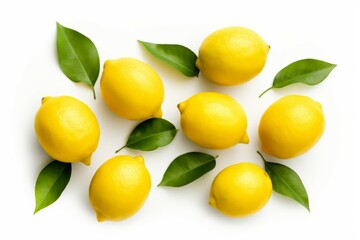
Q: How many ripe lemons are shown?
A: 7